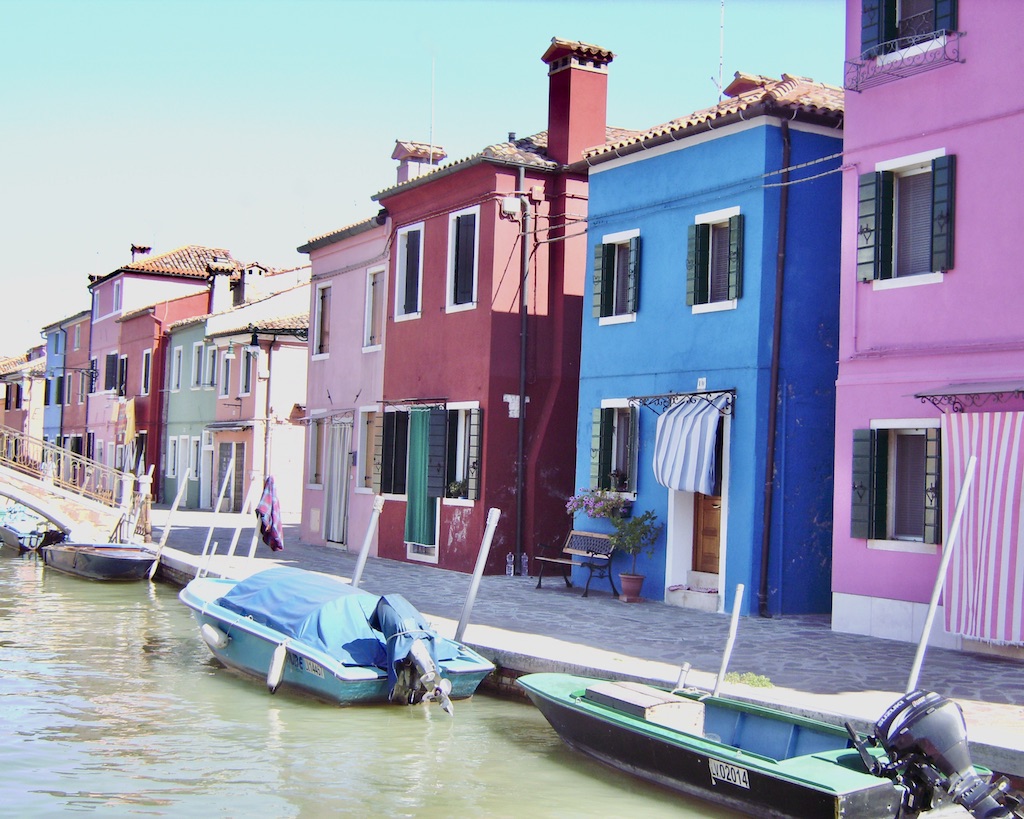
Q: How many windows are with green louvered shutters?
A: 6